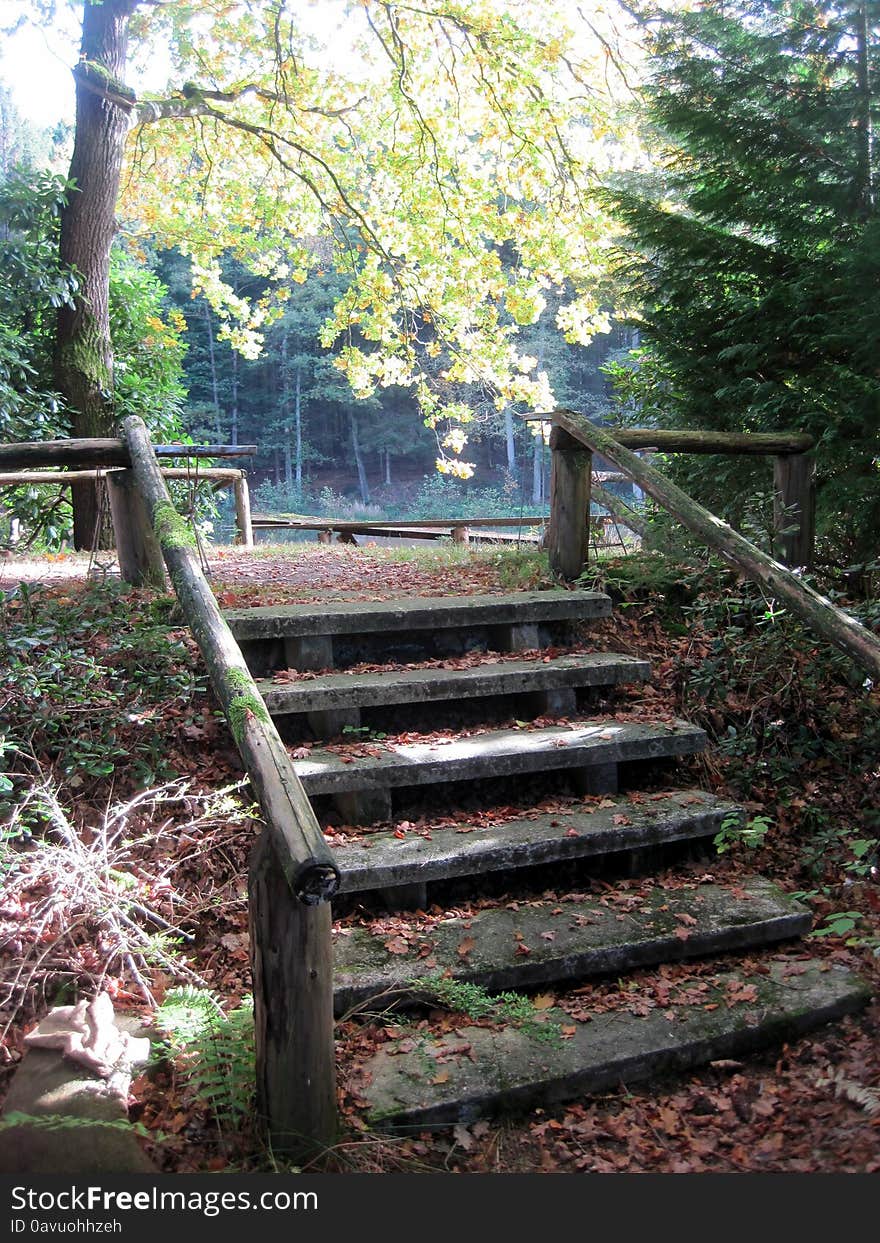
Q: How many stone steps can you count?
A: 6